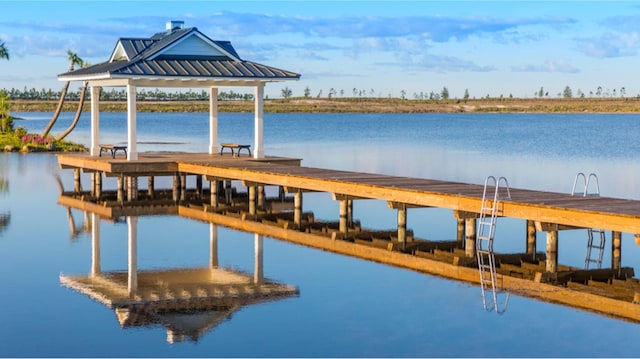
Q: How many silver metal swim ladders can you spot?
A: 2